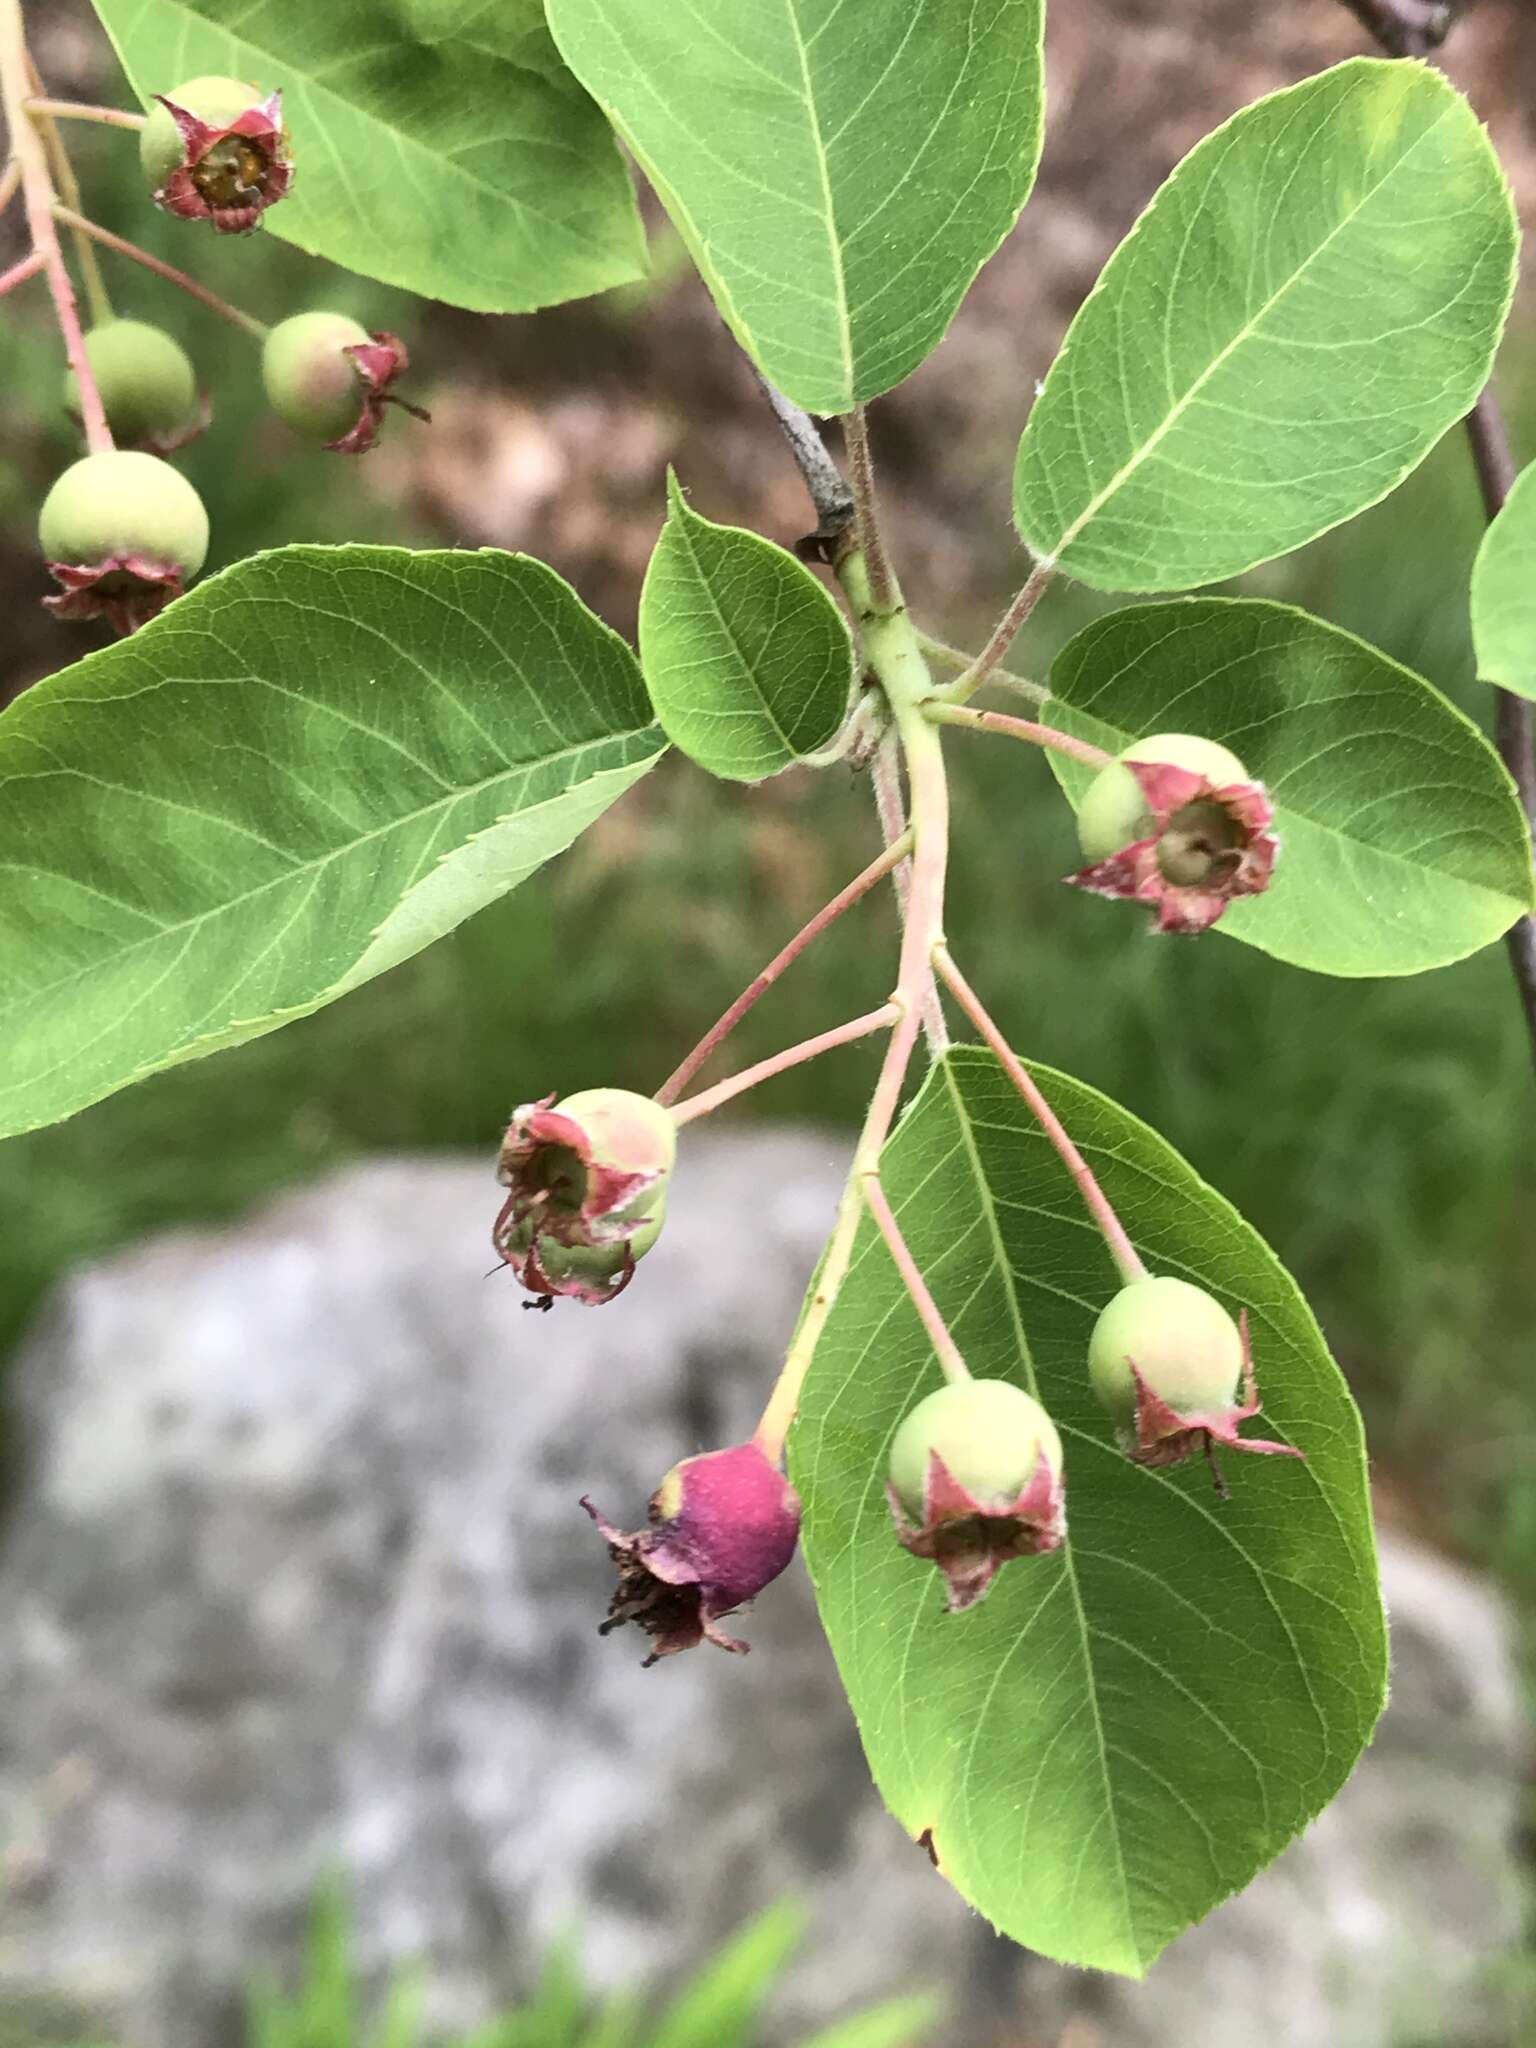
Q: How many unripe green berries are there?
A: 9